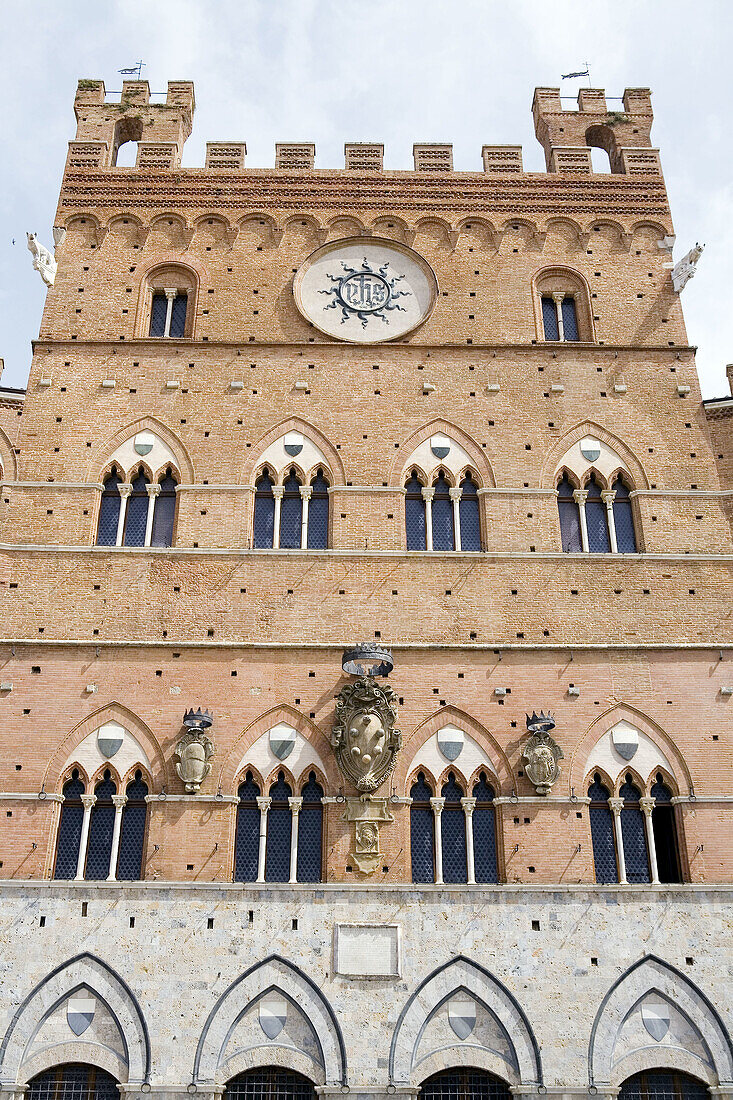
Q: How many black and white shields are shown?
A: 12